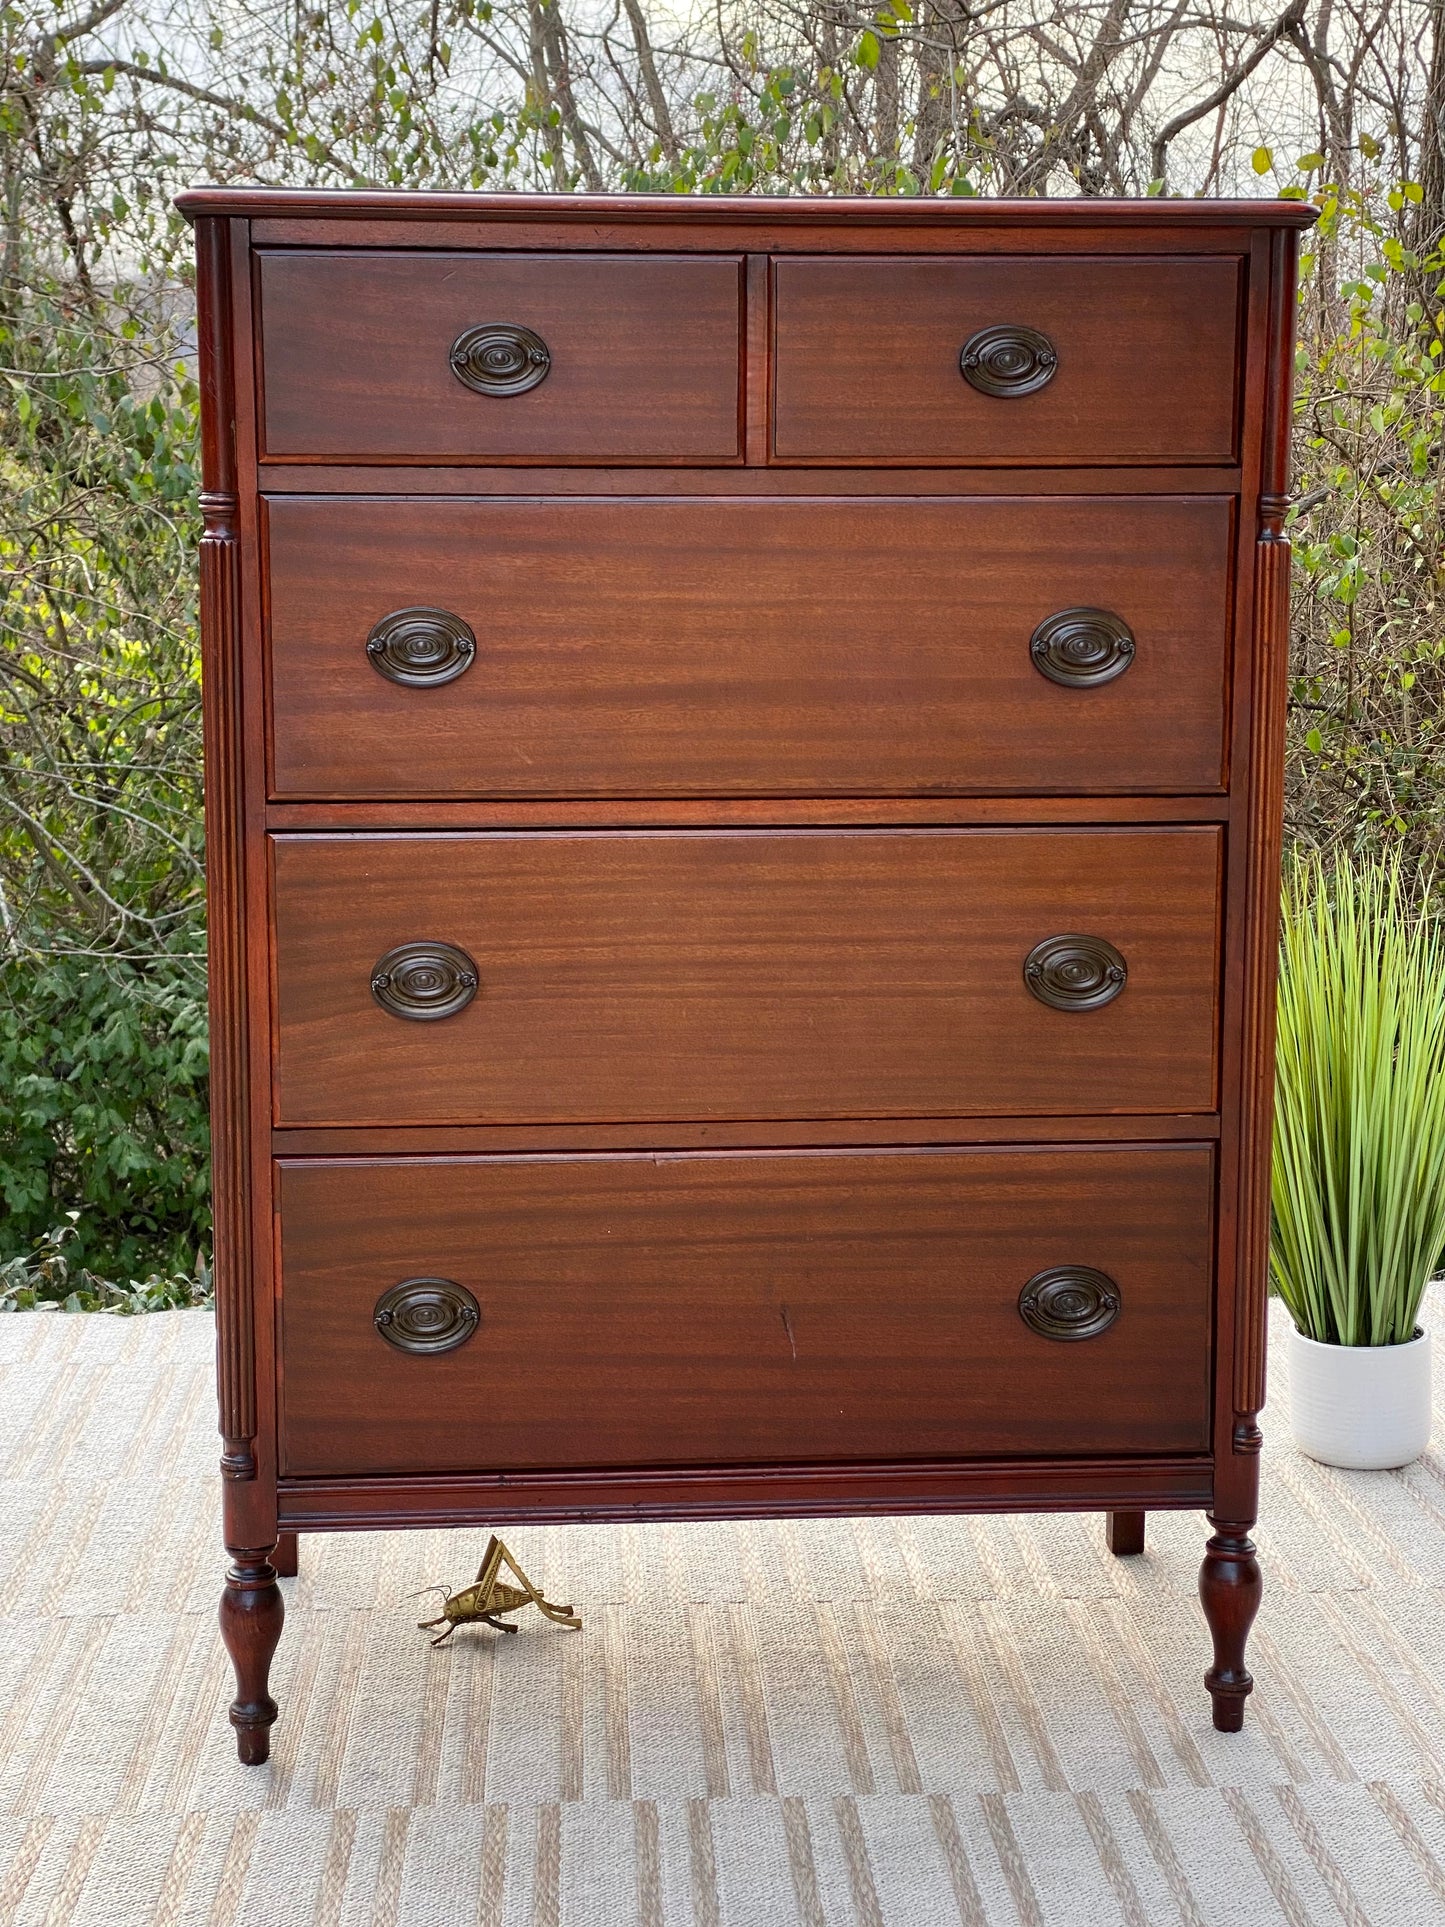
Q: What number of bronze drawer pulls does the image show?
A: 8